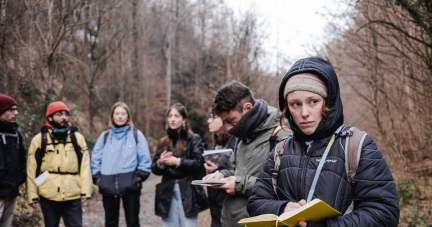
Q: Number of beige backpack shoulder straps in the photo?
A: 2